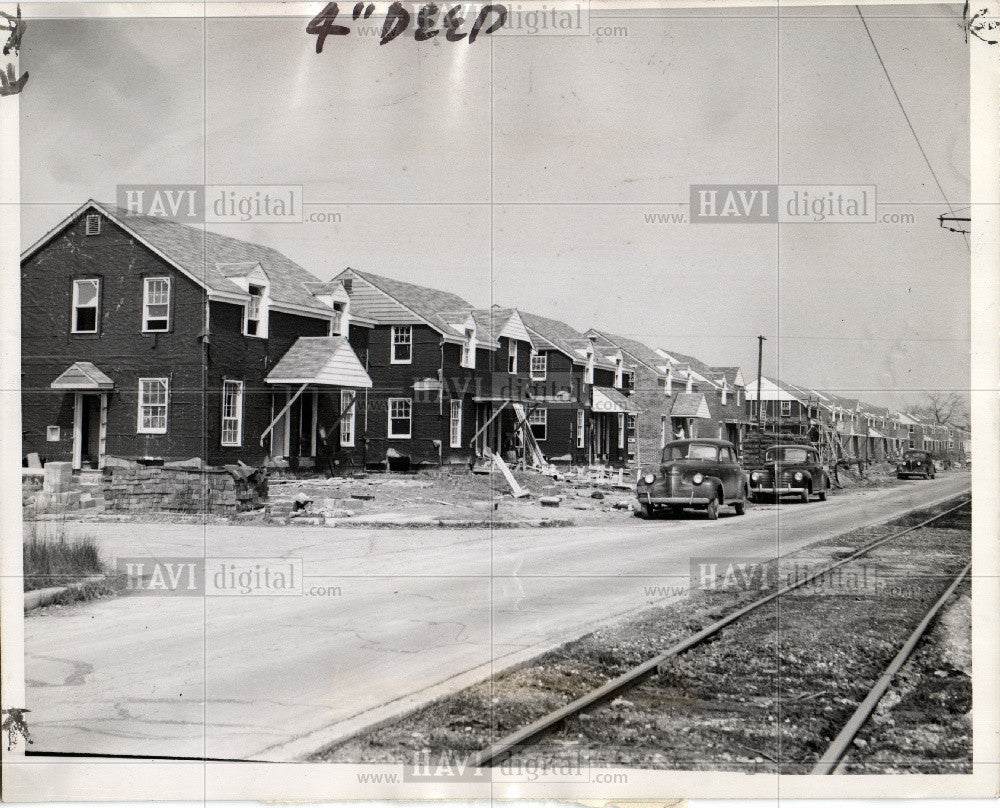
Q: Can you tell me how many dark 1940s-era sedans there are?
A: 3